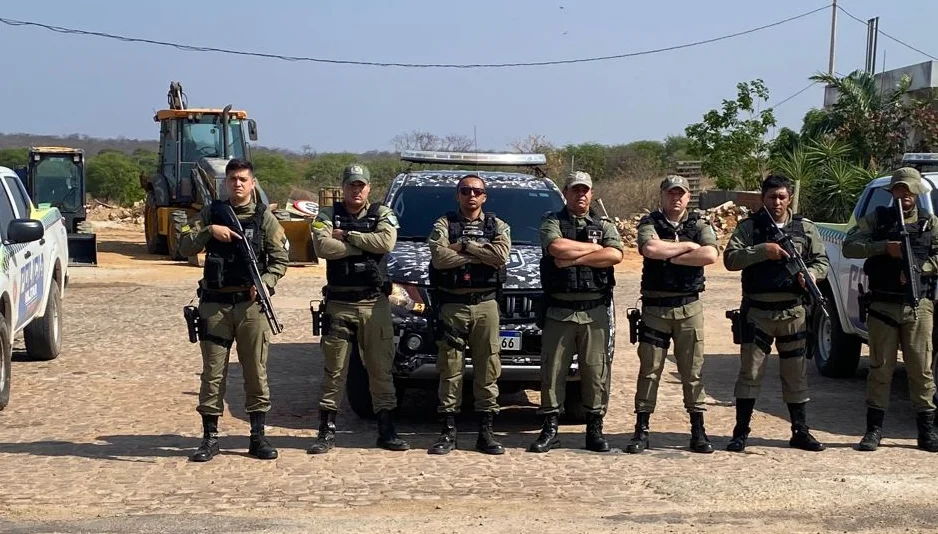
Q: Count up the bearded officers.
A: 0